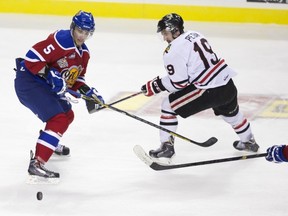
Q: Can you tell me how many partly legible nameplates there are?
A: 1